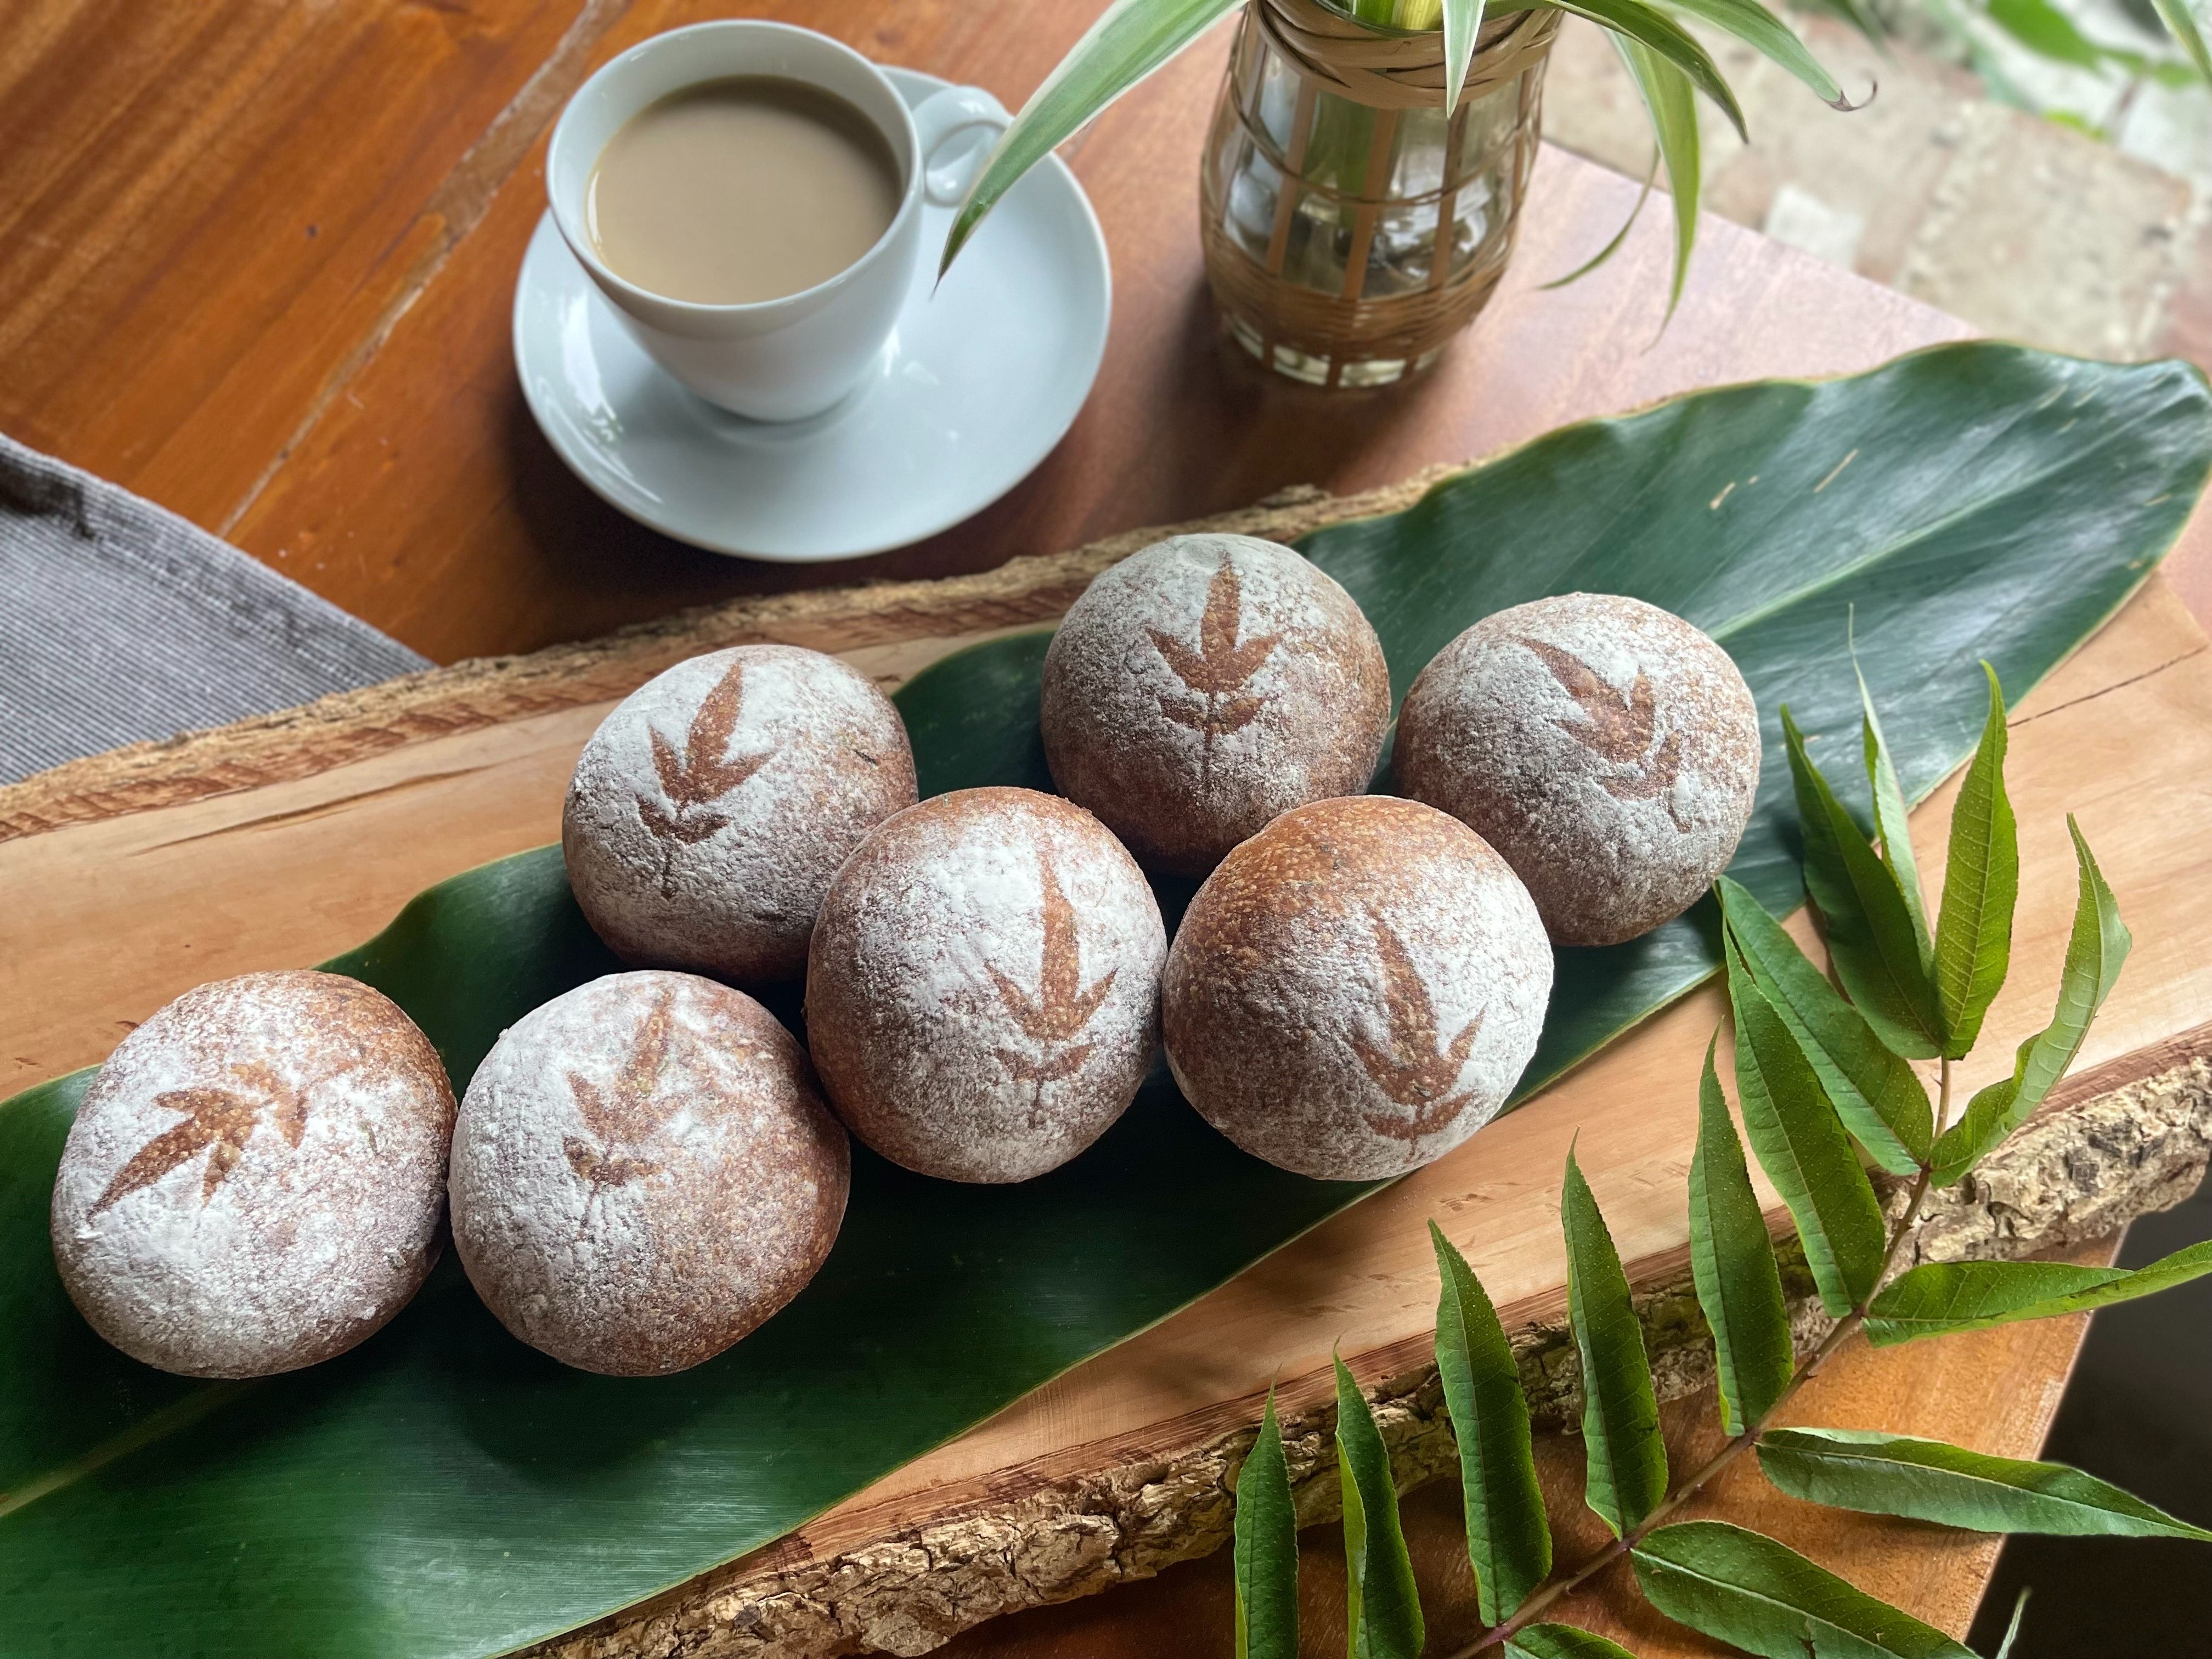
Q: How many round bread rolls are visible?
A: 7